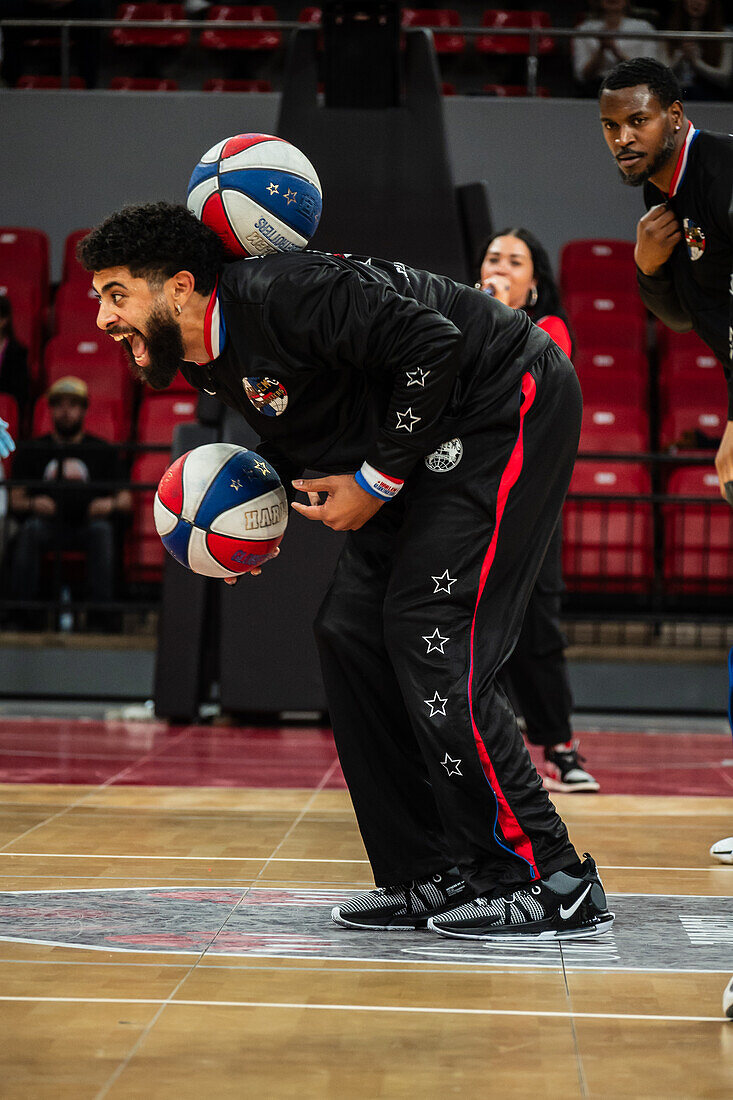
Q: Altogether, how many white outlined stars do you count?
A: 6